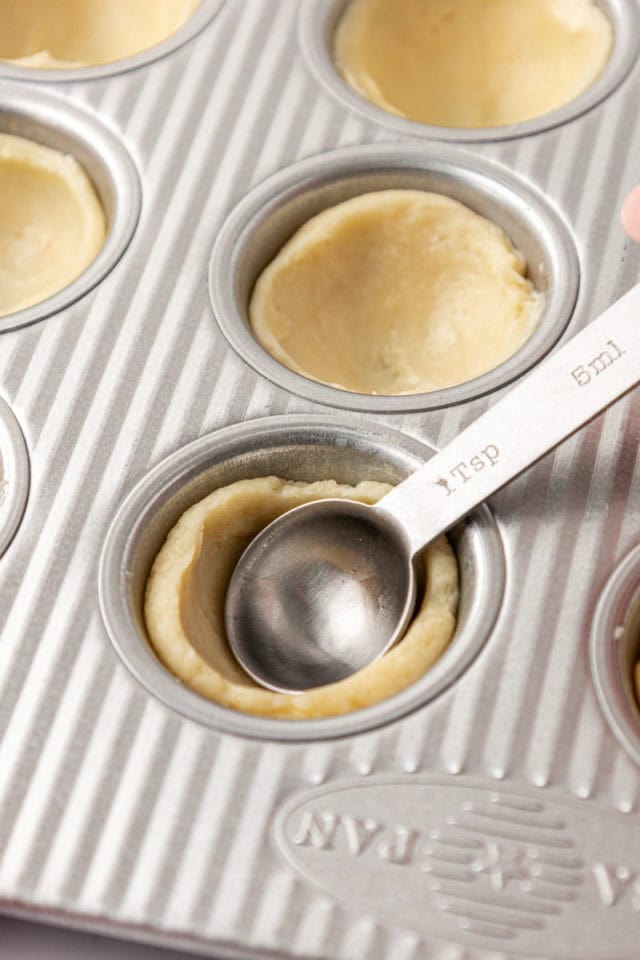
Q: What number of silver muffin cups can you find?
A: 7